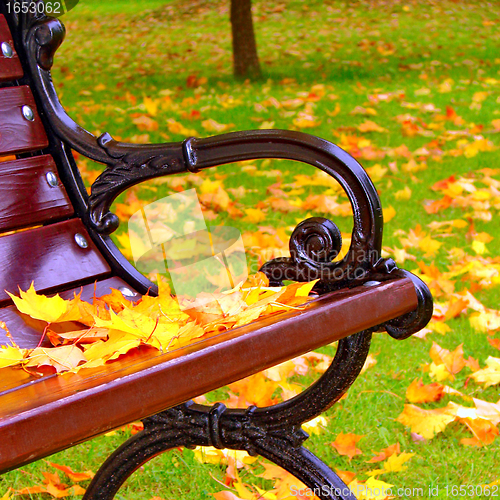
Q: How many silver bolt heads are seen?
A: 6